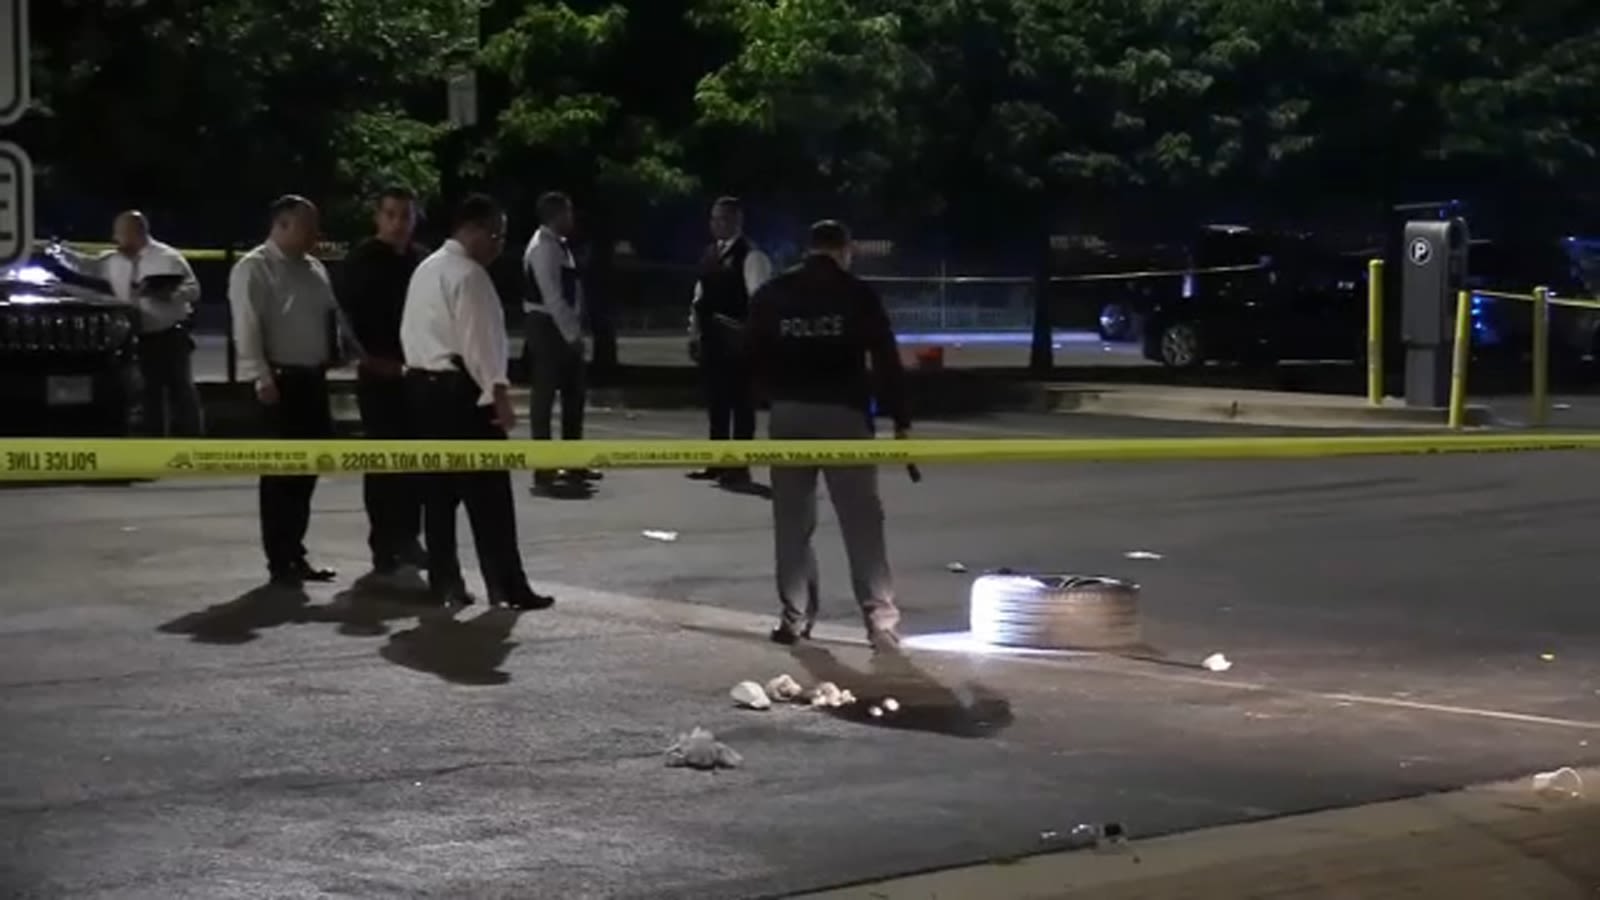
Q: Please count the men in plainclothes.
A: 6